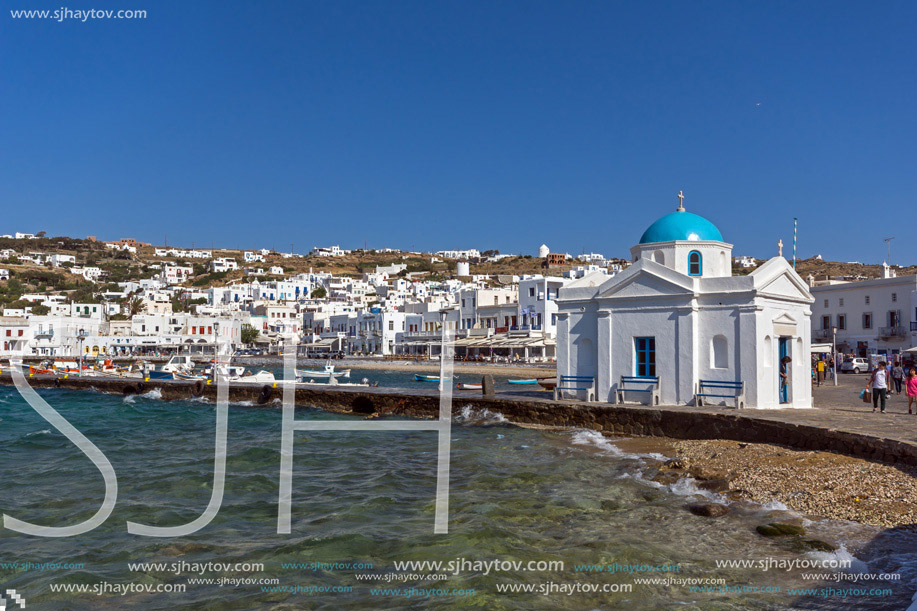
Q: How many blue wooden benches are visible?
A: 3